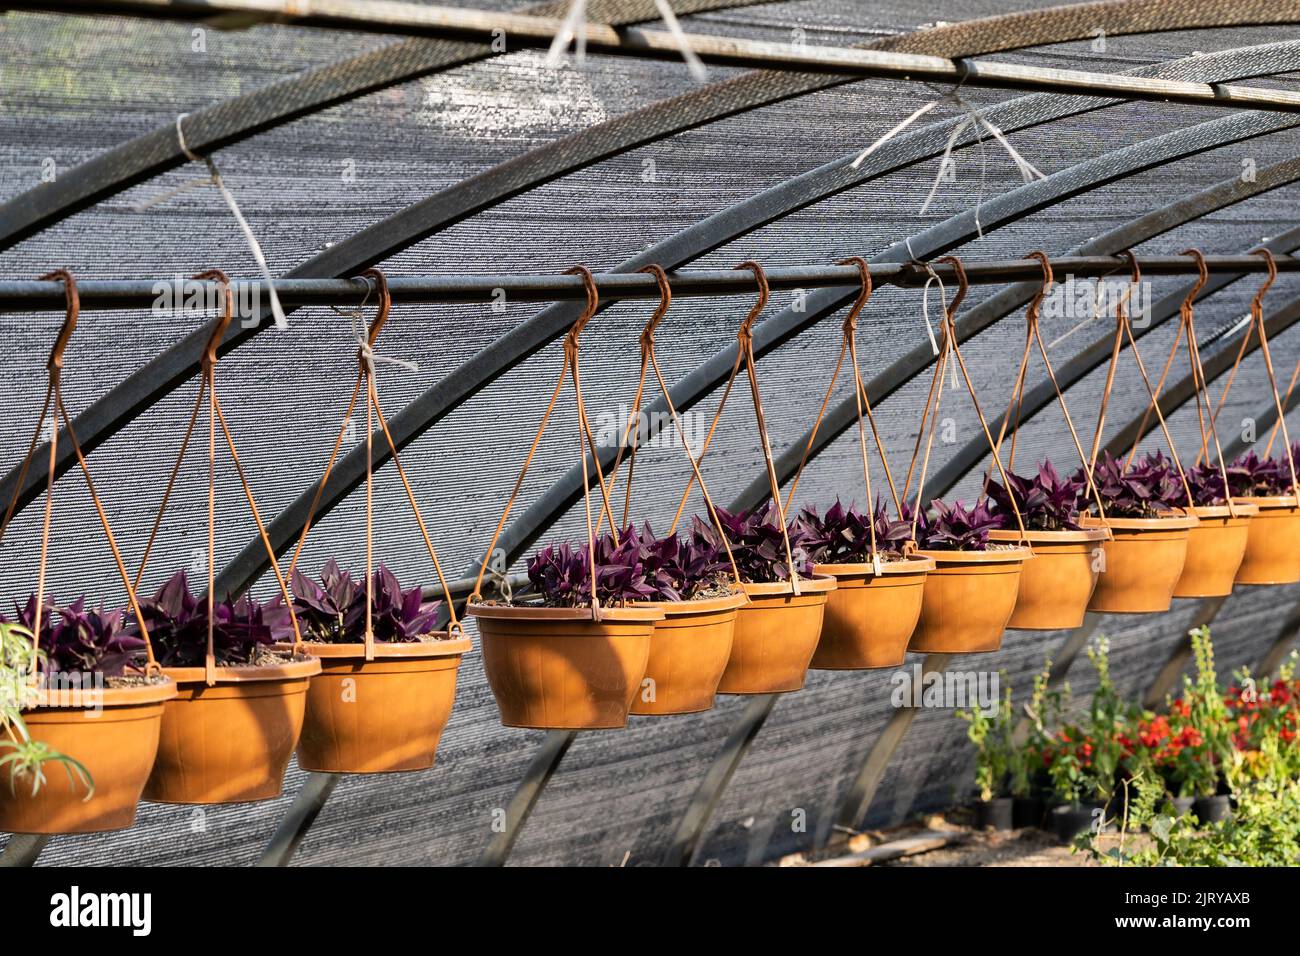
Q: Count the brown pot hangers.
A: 12